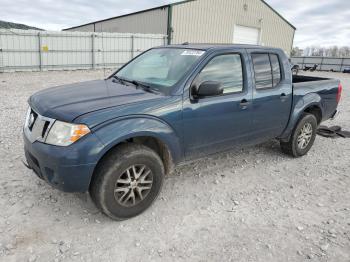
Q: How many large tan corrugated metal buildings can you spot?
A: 1